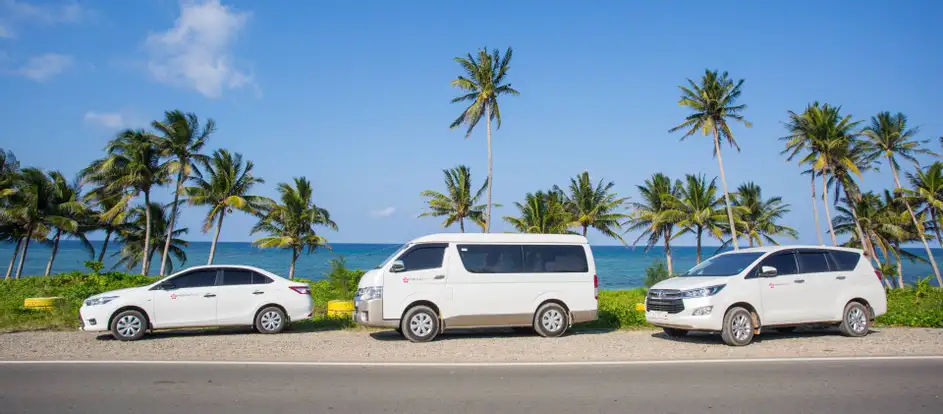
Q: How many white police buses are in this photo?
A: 0